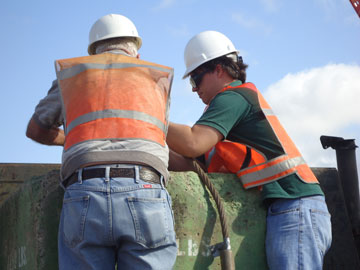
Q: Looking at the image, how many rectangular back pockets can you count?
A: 3